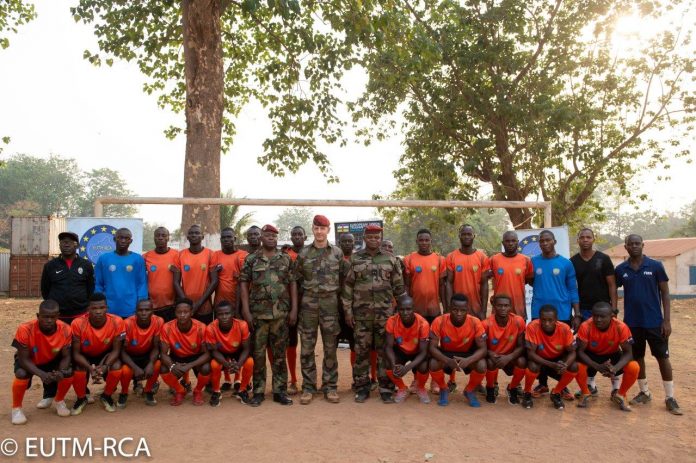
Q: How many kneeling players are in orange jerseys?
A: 10